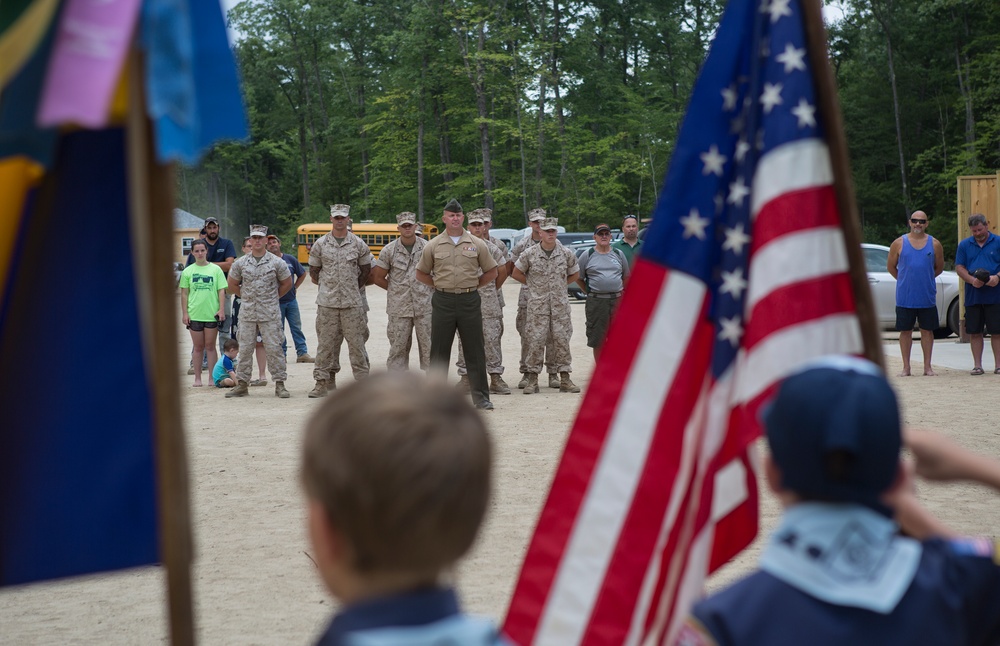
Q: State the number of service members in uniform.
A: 10